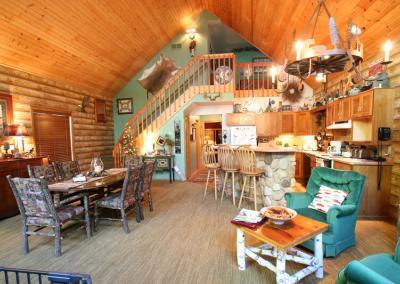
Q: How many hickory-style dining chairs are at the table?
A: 6